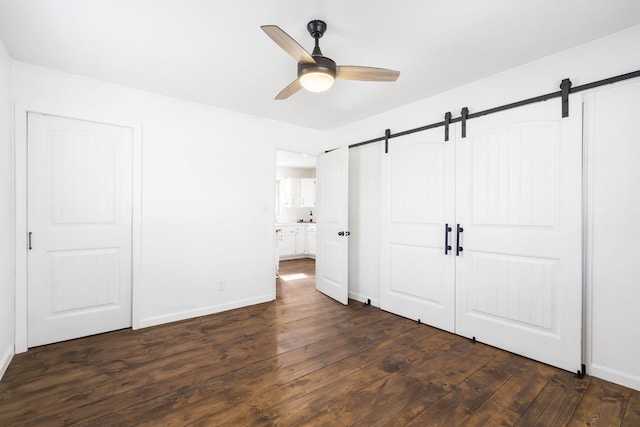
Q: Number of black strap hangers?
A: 4